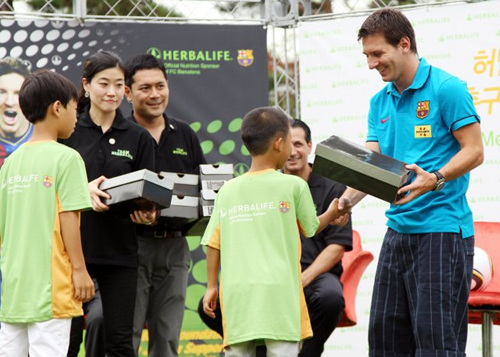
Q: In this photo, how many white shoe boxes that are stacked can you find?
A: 4